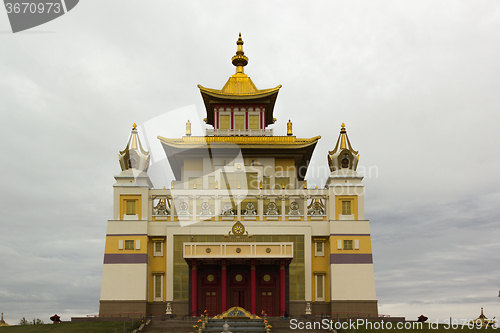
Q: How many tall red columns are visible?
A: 4